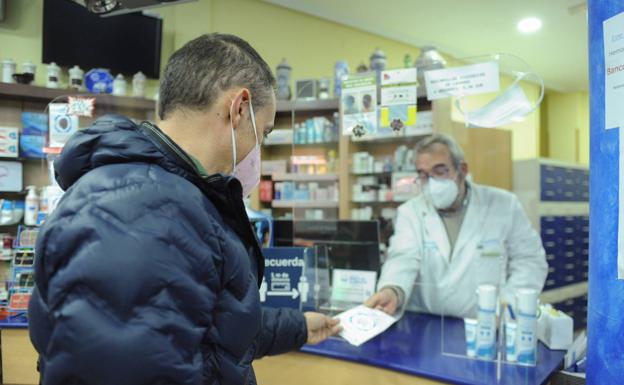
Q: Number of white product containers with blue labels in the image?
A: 4